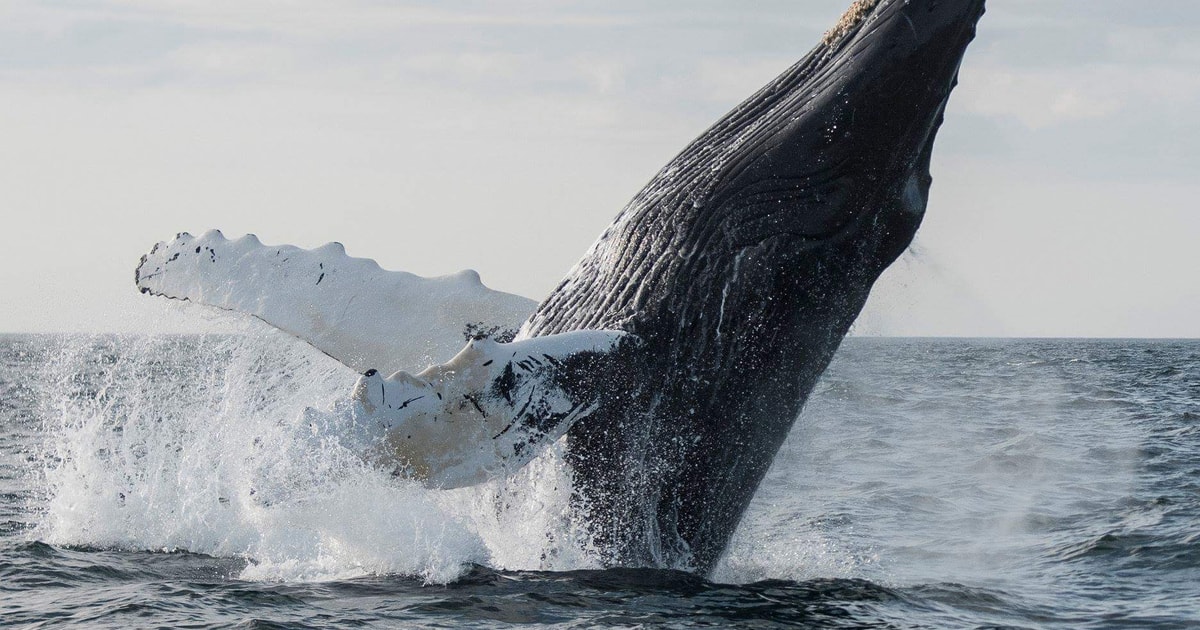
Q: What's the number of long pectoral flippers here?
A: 2